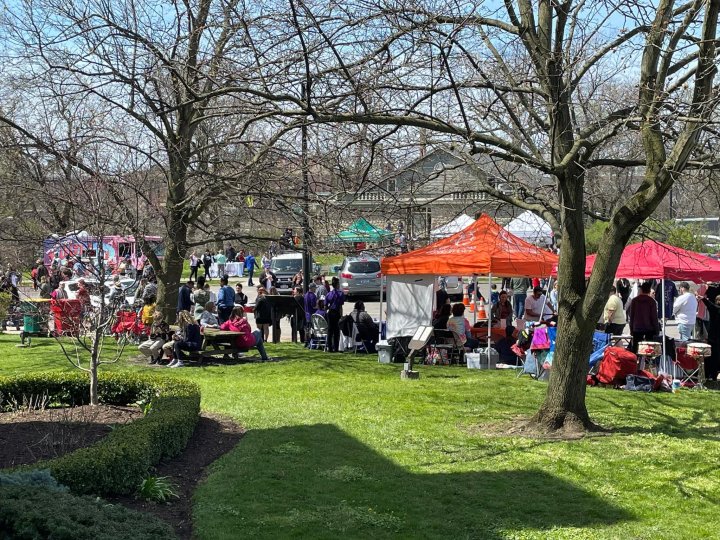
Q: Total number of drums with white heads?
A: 2